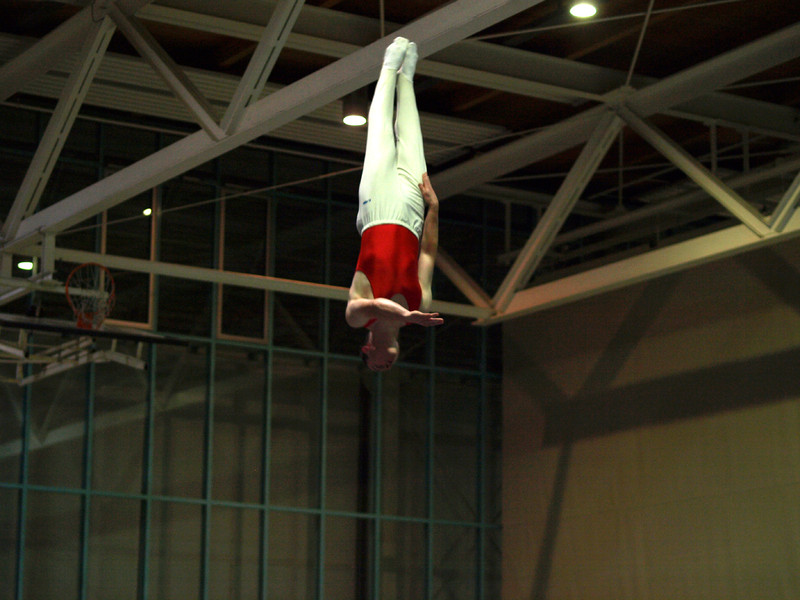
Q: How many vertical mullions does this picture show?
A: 9